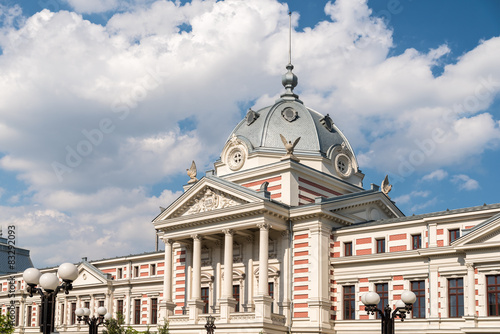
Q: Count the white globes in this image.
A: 11